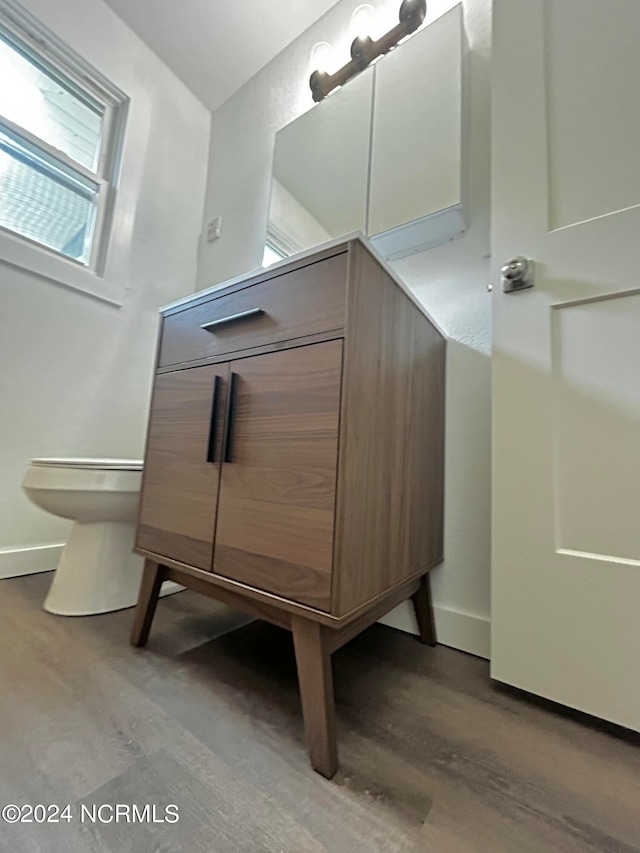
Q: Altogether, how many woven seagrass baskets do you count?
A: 0